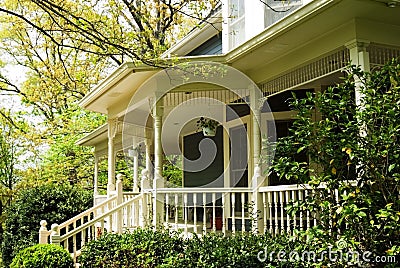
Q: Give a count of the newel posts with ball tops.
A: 4